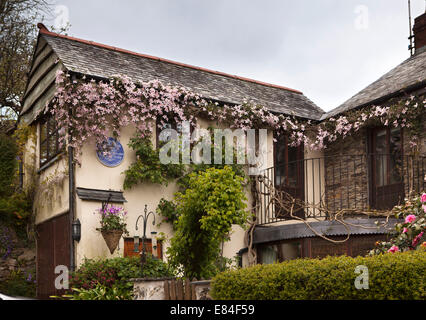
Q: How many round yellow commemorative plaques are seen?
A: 0